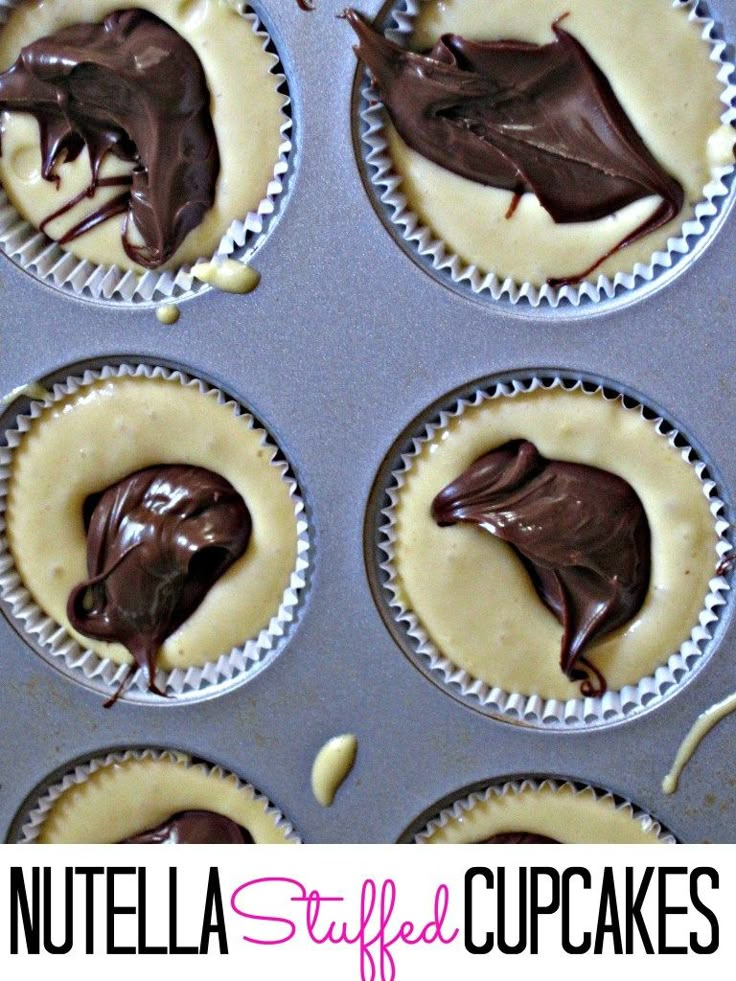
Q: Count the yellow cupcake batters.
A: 6